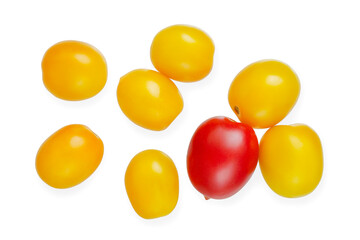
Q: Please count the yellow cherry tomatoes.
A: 7